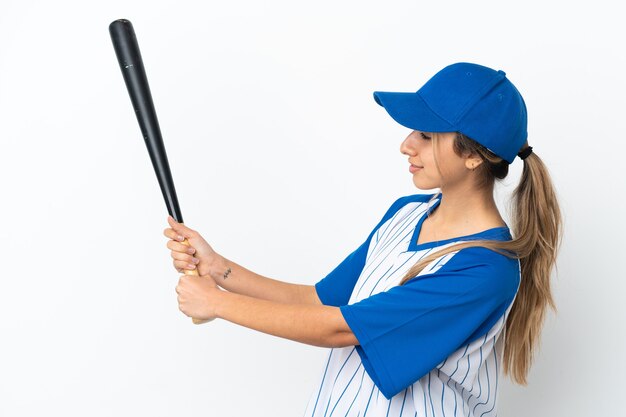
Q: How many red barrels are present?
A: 0